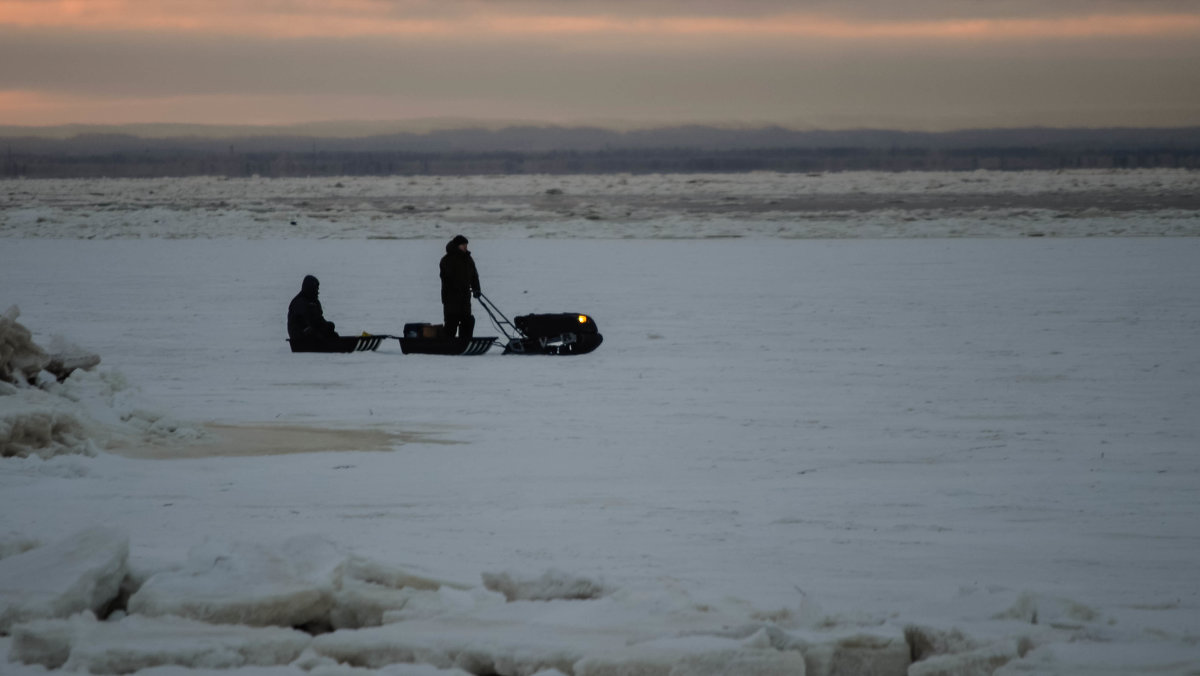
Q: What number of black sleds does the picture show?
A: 2